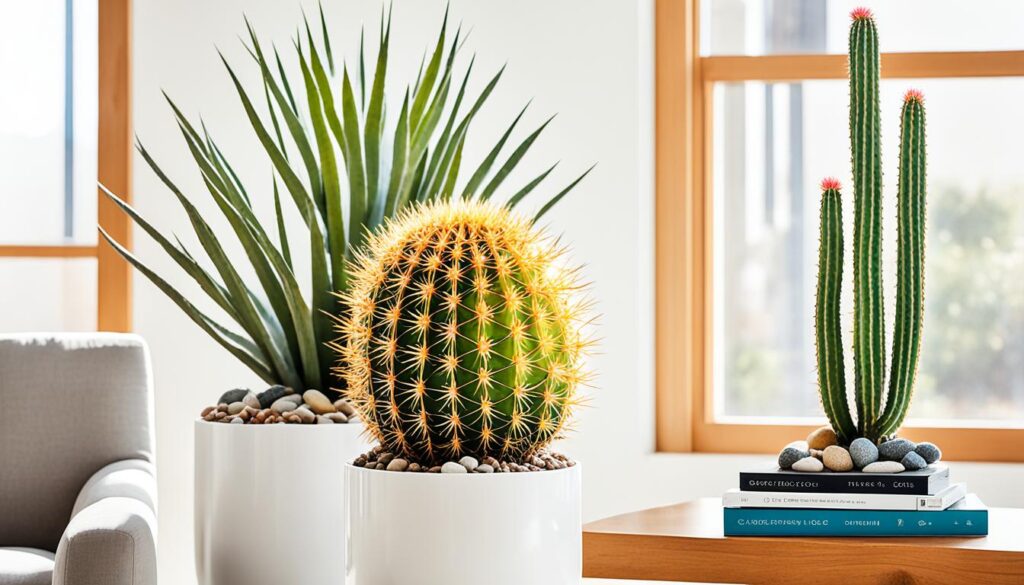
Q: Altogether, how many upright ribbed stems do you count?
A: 3